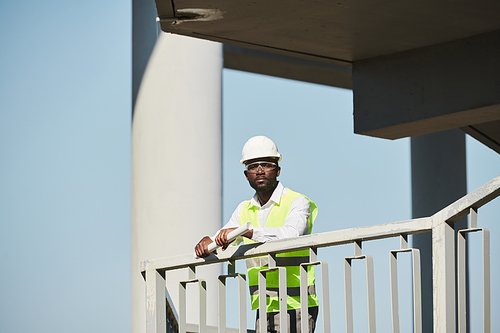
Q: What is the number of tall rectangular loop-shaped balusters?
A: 7